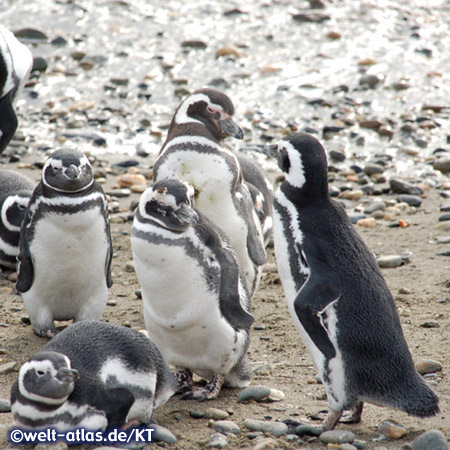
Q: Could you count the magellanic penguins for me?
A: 8